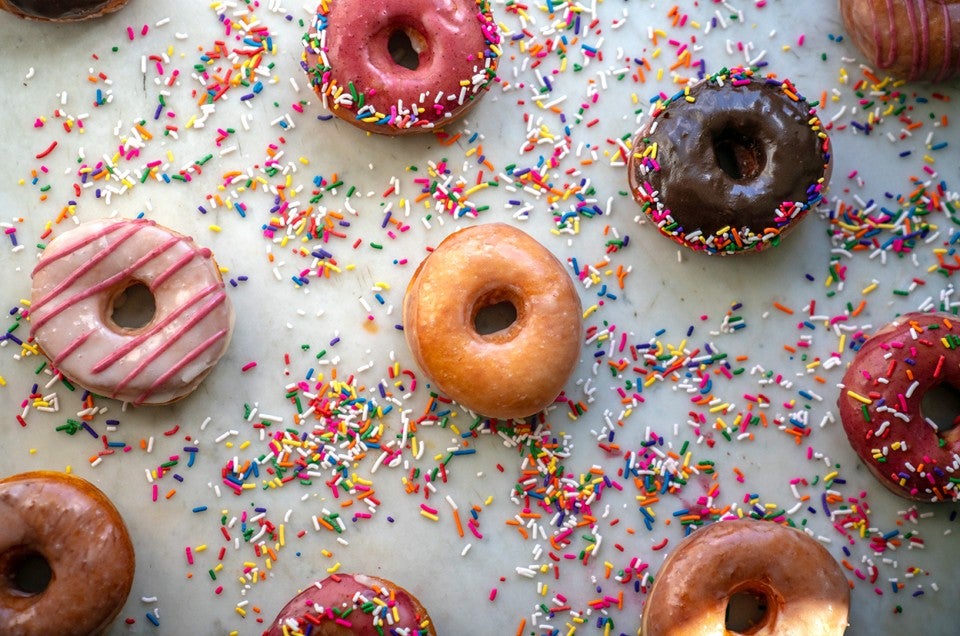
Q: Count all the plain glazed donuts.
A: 3